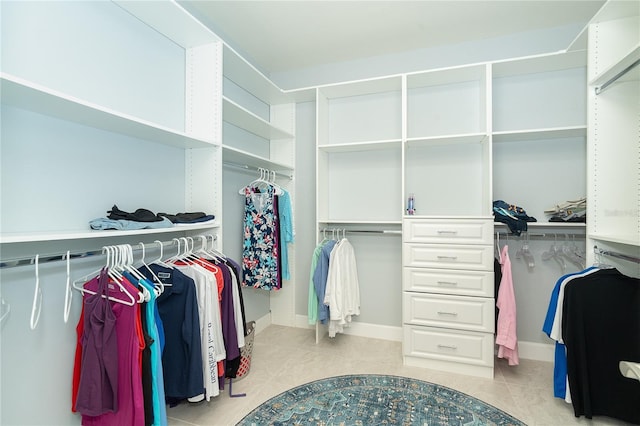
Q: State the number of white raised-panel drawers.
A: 5